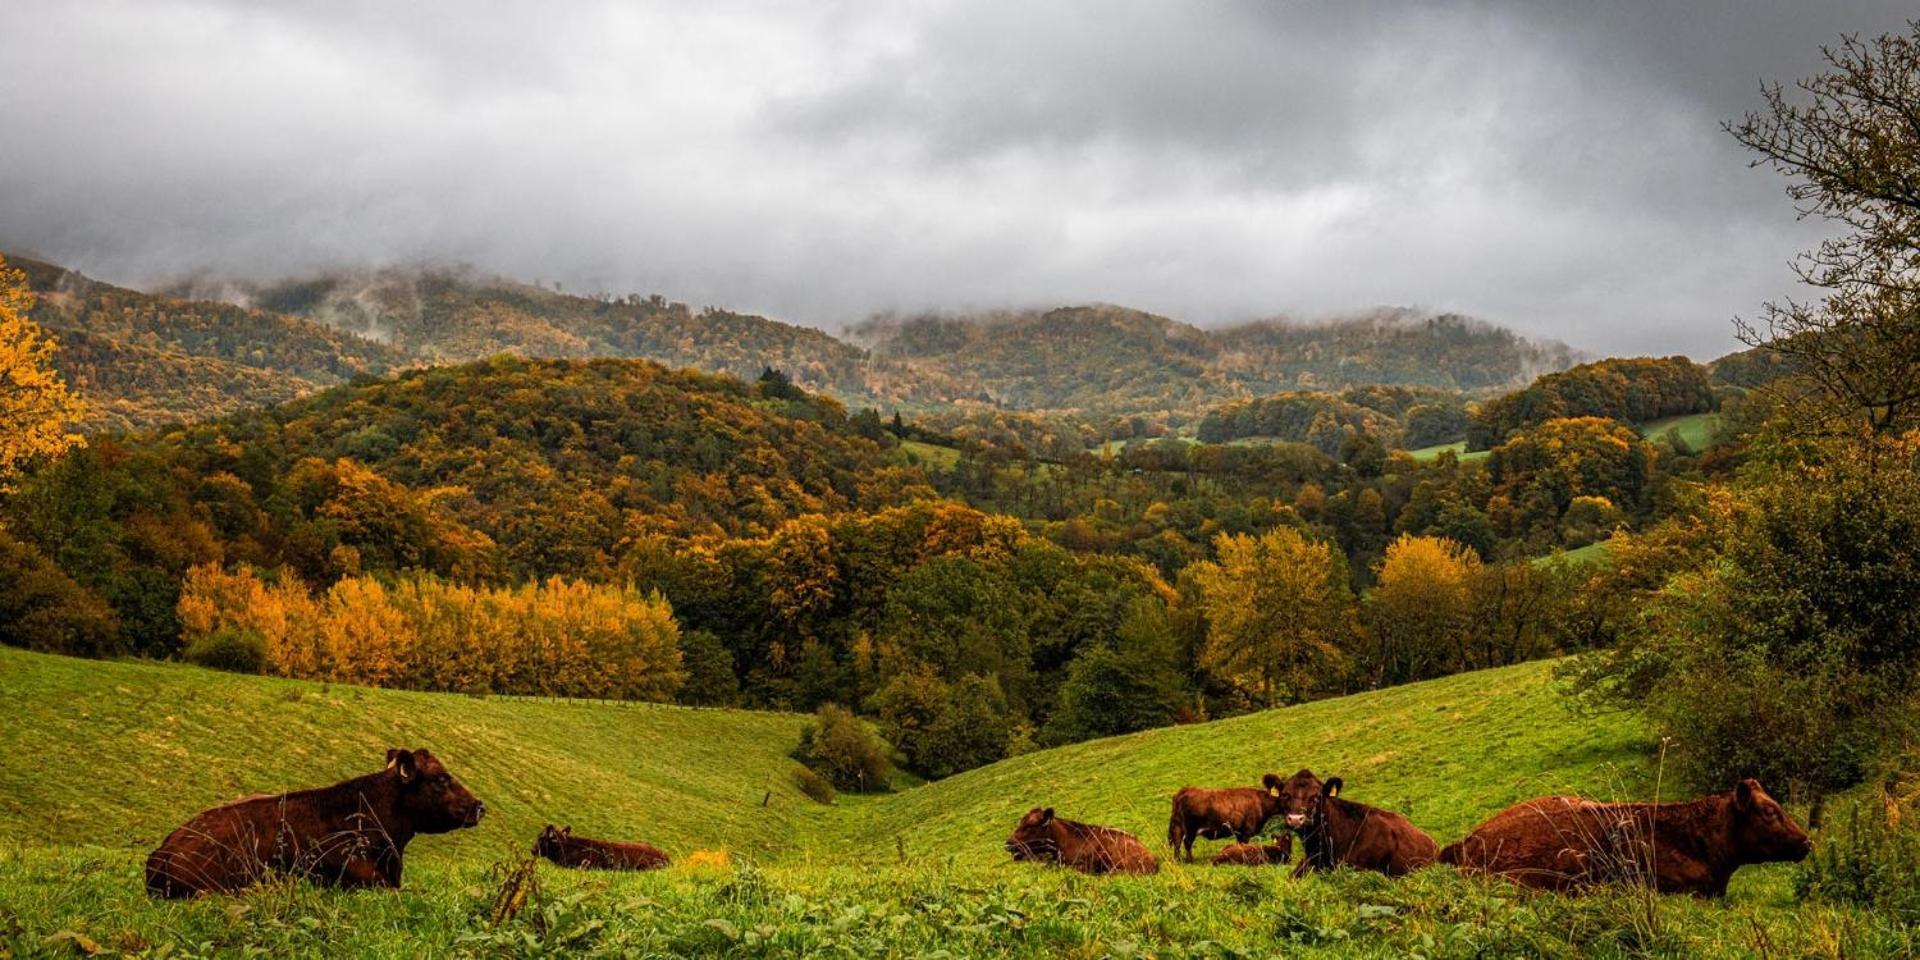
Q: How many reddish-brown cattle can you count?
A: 7